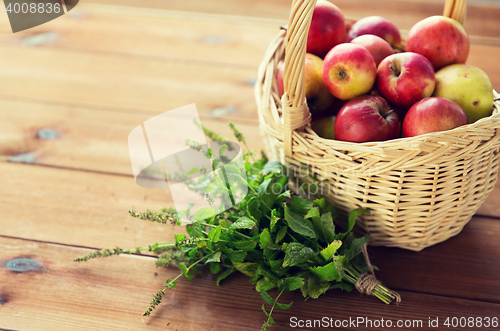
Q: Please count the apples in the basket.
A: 11